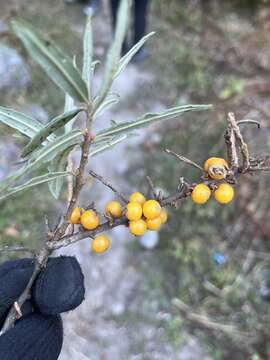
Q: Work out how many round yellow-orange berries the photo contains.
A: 13